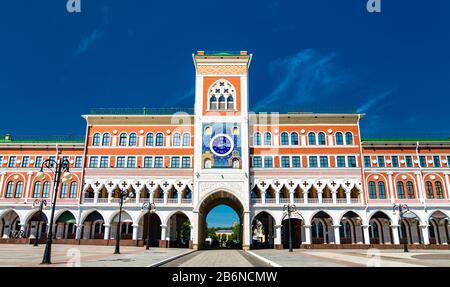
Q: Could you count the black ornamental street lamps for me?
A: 6